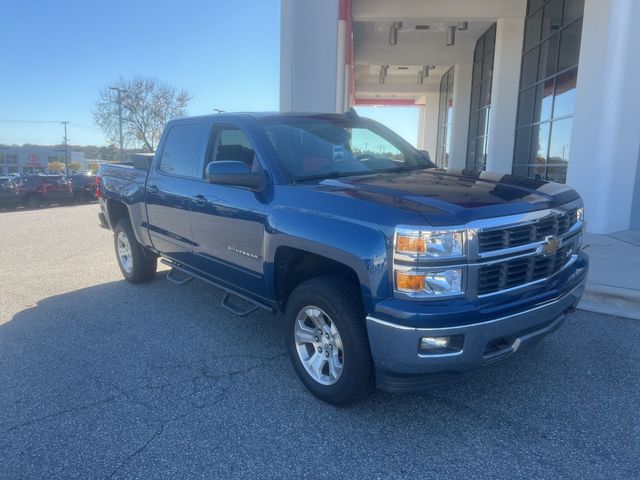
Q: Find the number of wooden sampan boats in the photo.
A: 0